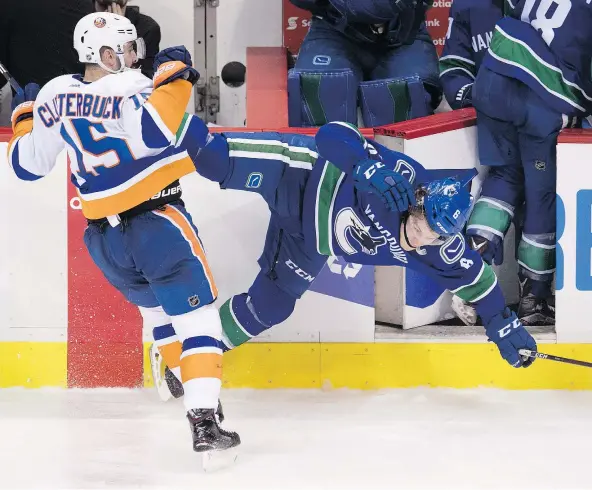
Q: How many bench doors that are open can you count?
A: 1